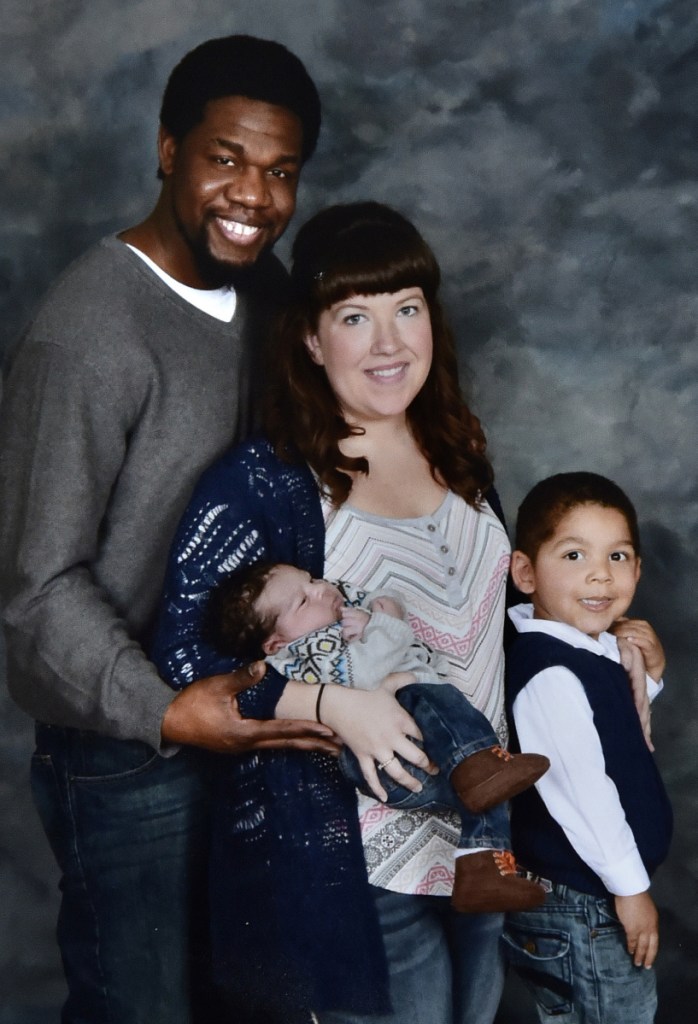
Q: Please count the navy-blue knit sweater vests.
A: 1